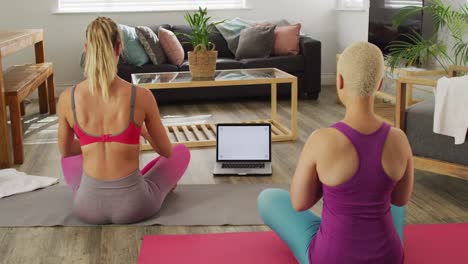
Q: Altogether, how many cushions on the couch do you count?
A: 5